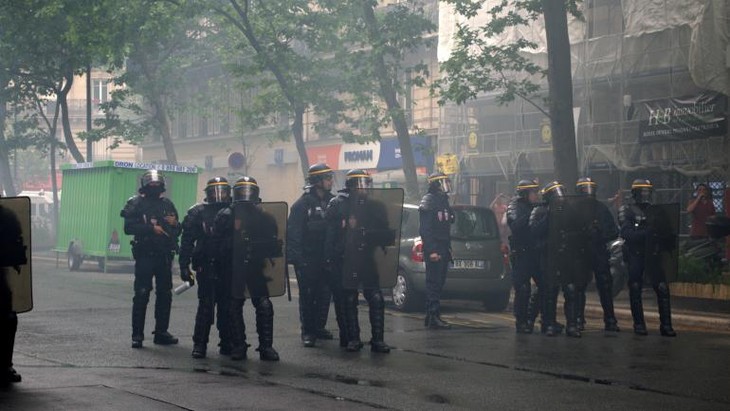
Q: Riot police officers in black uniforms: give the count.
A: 11